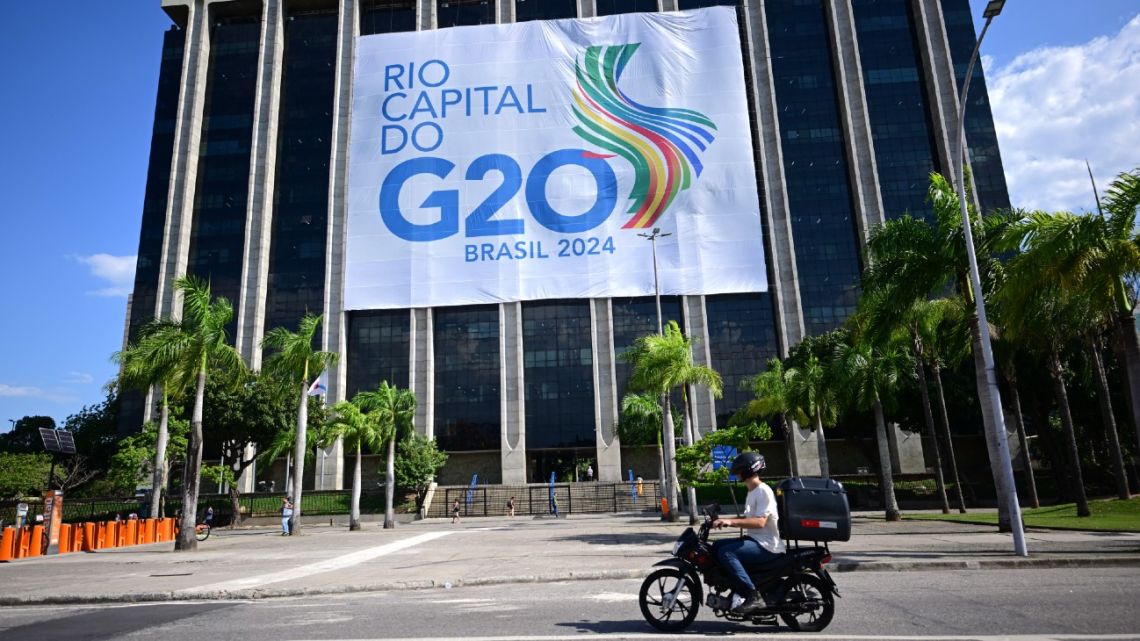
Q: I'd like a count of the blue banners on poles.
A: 3